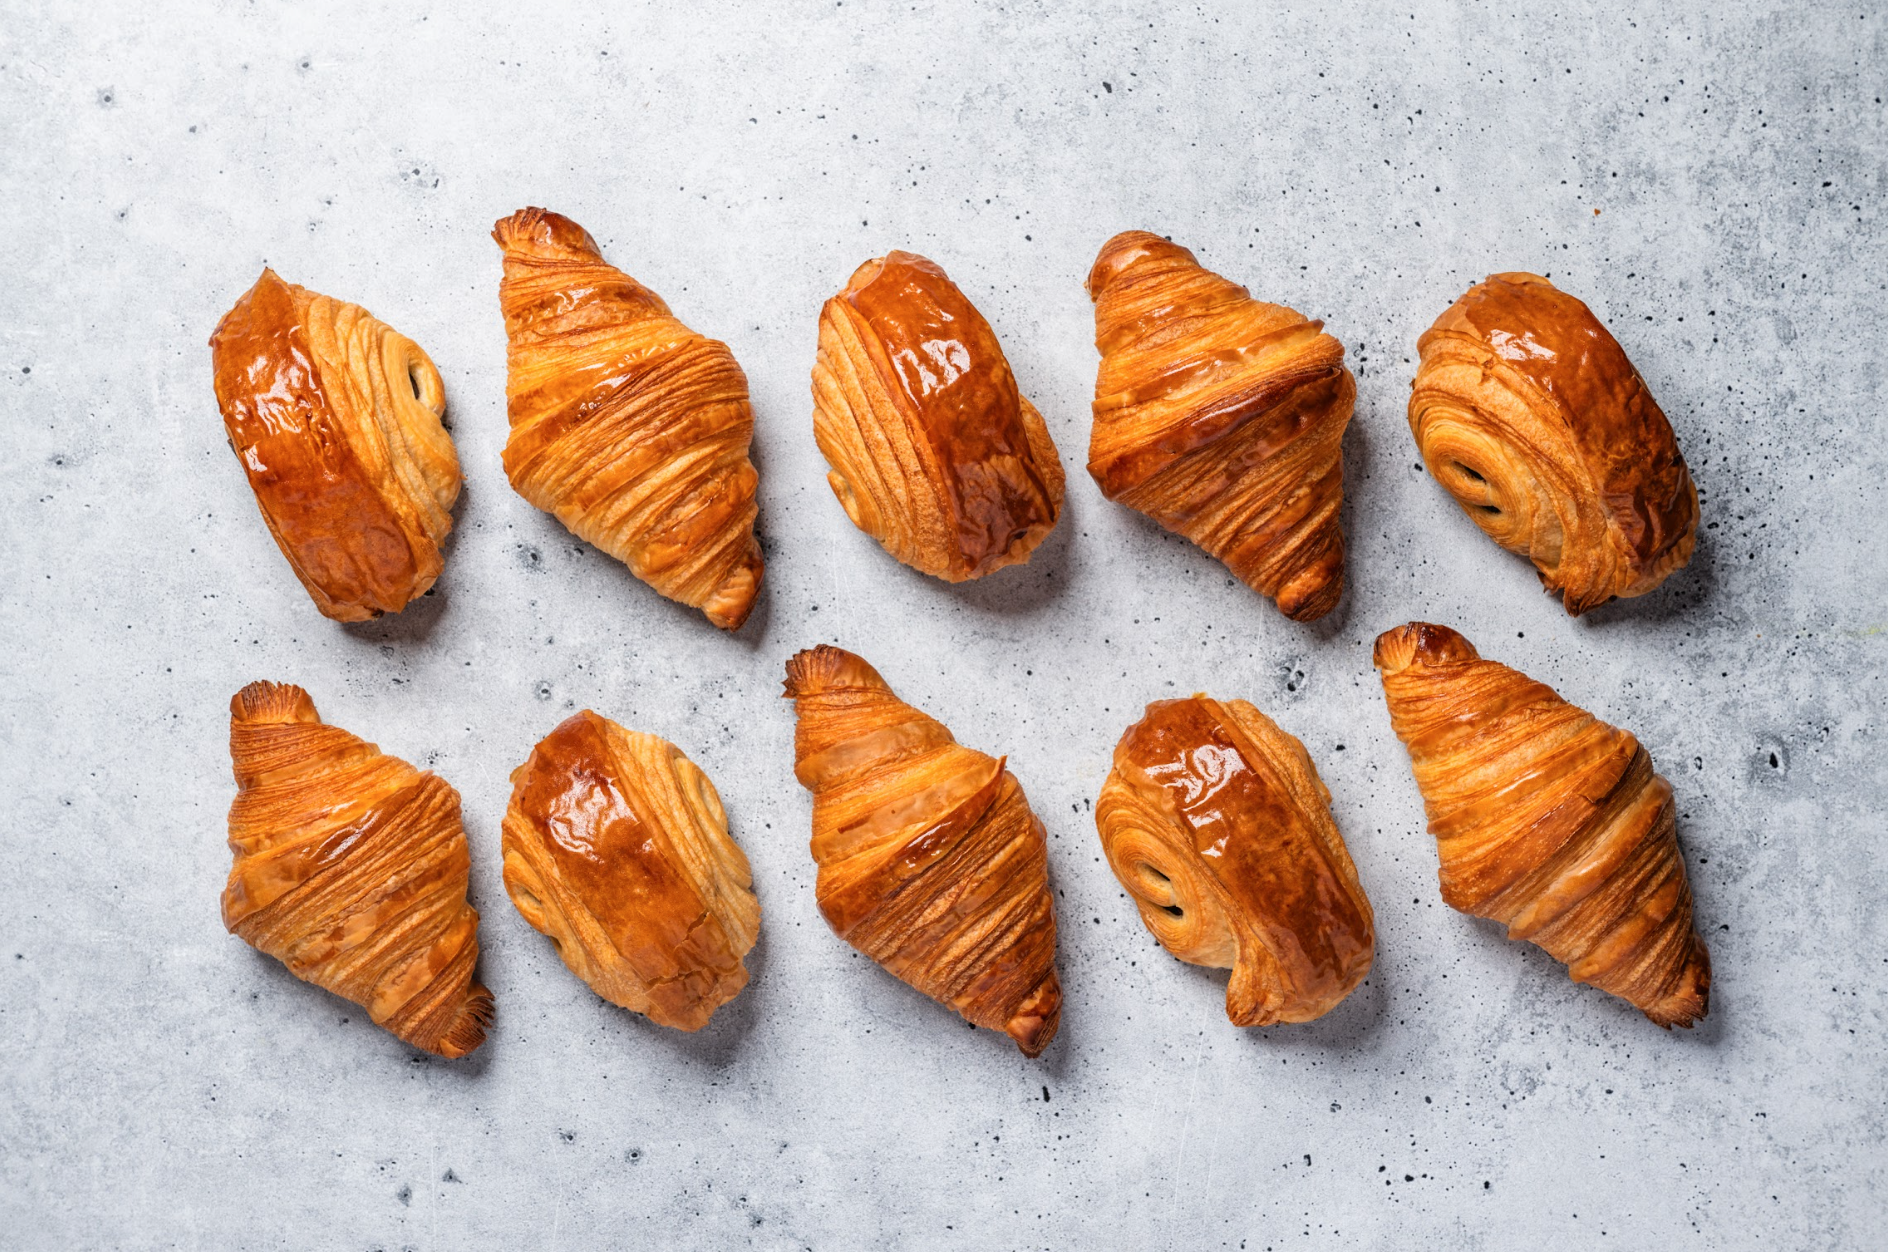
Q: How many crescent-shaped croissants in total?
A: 5